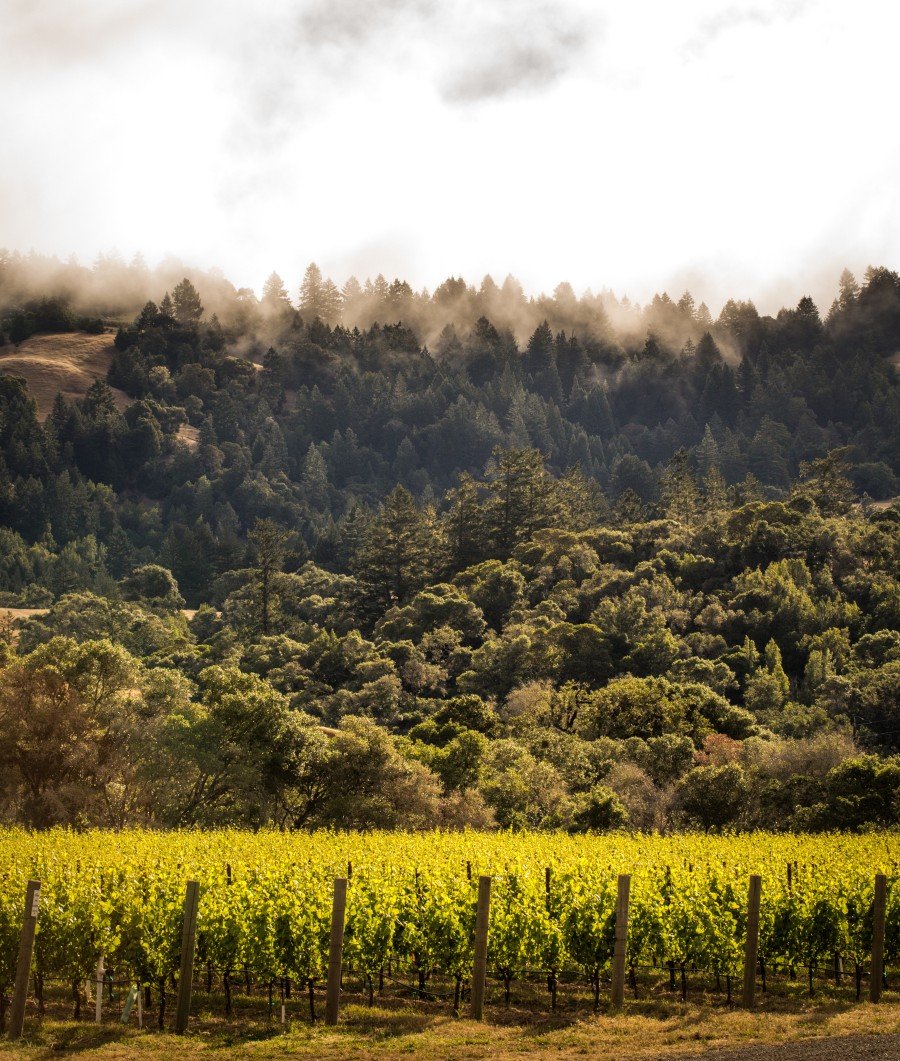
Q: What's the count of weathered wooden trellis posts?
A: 7